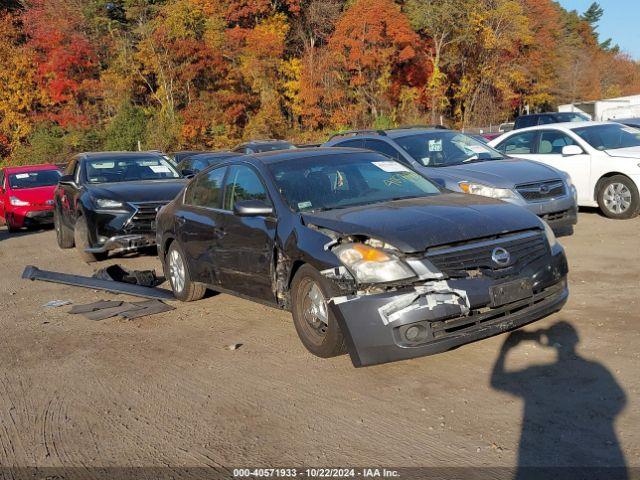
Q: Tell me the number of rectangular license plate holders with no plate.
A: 1